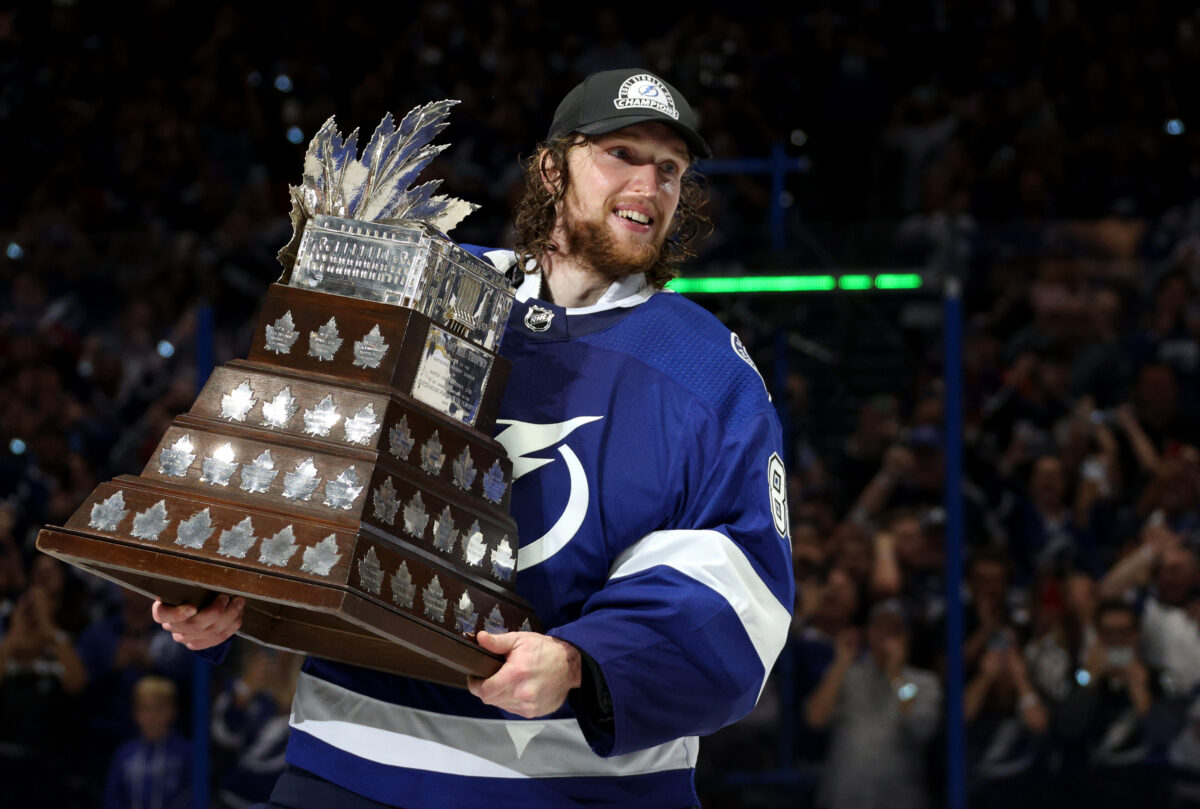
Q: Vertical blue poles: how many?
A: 3